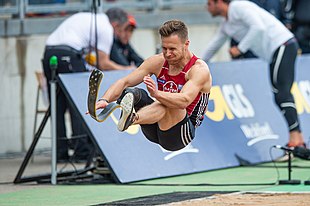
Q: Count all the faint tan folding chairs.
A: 1